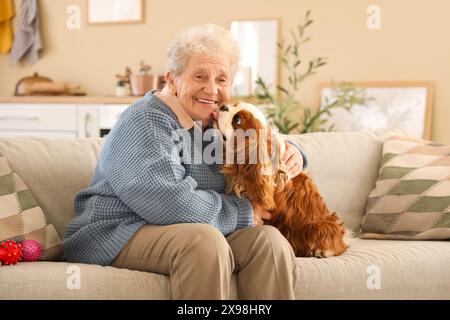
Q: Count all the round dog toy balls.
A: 2